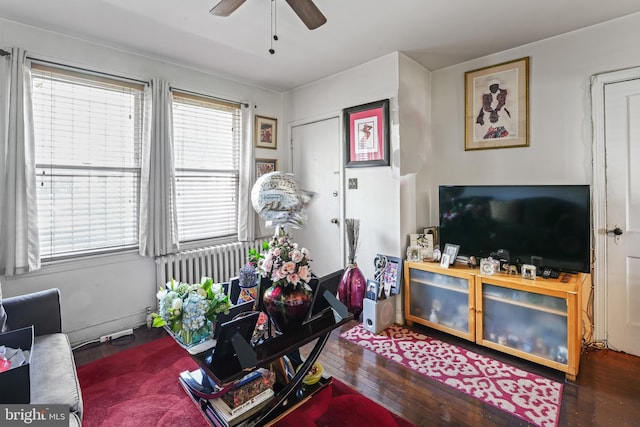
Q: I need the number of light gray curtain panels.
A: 3